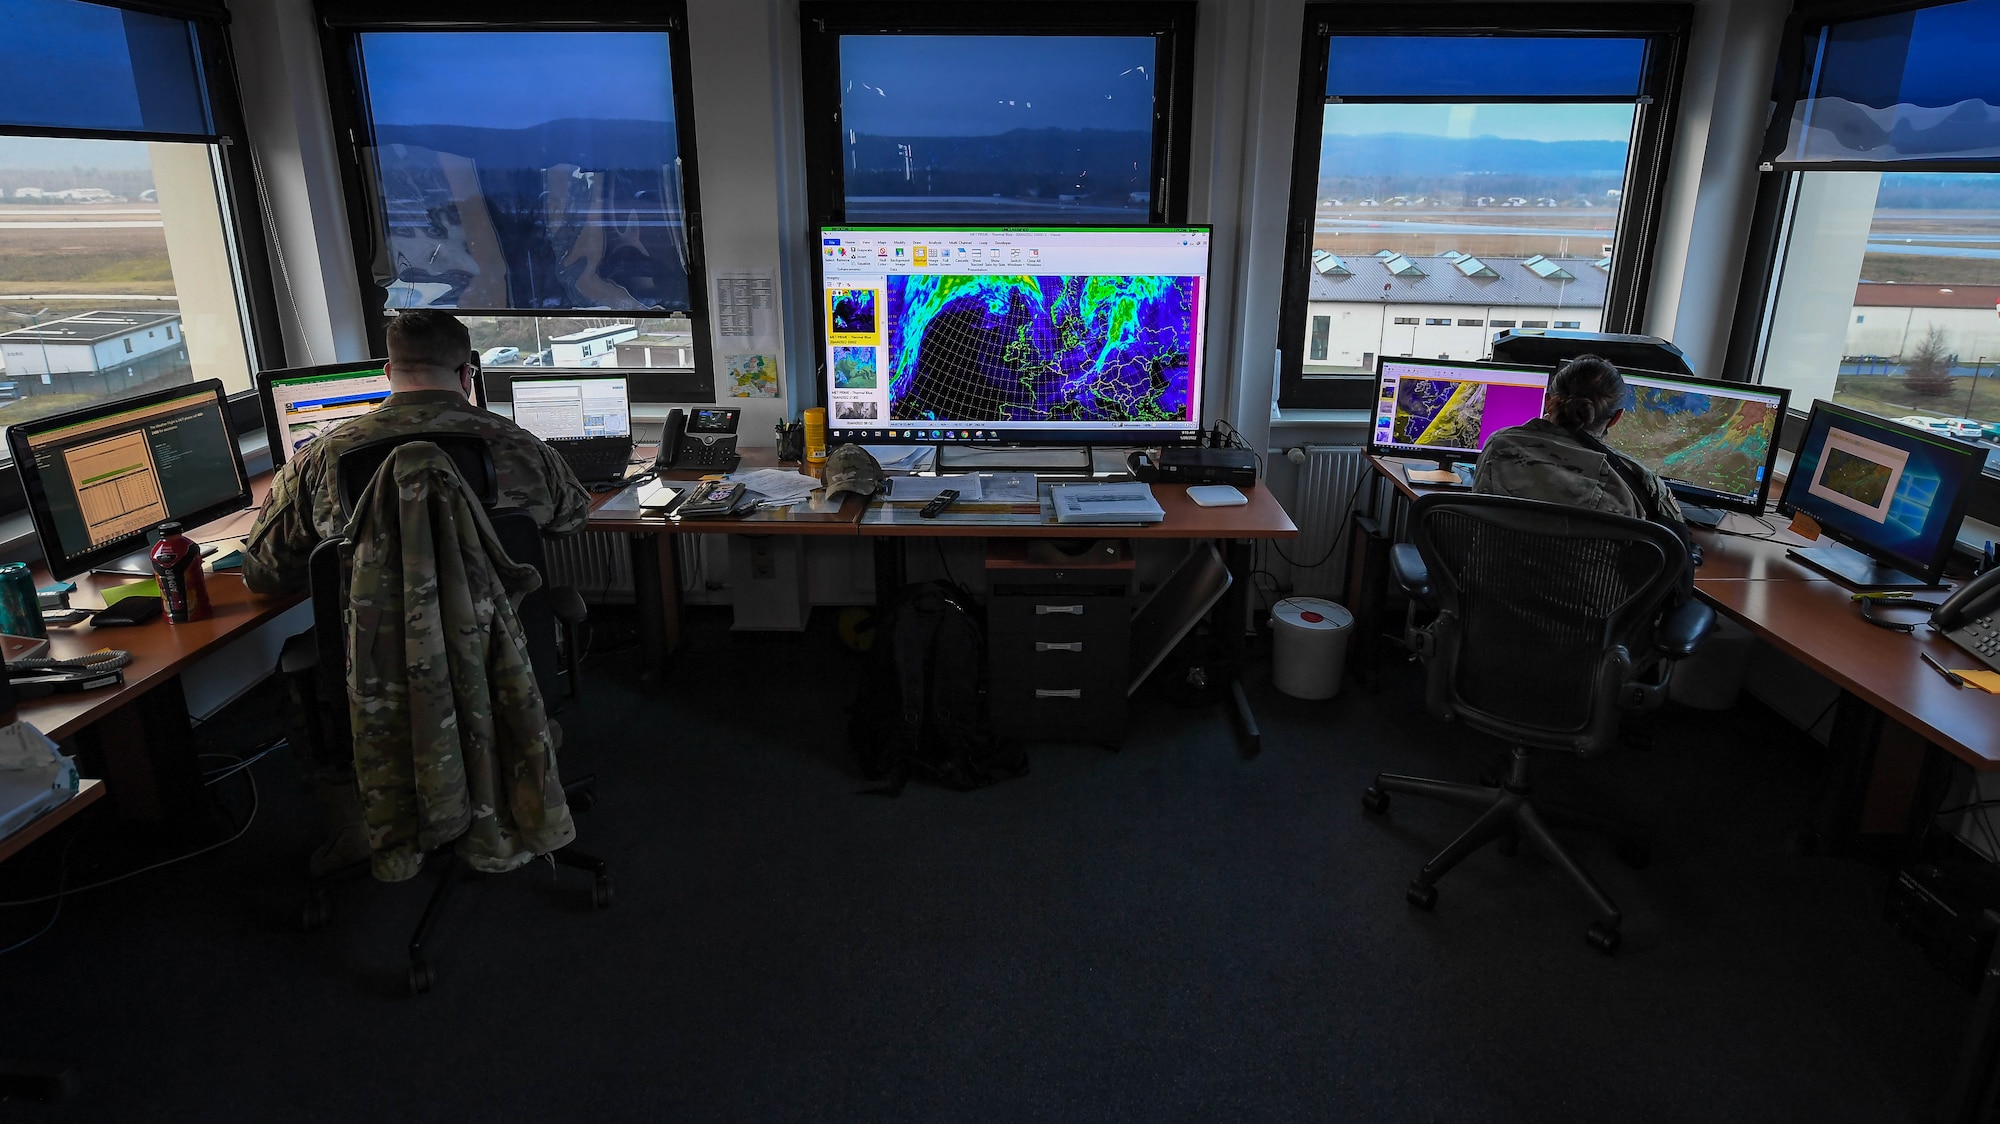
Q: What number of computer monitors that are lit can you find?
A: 7